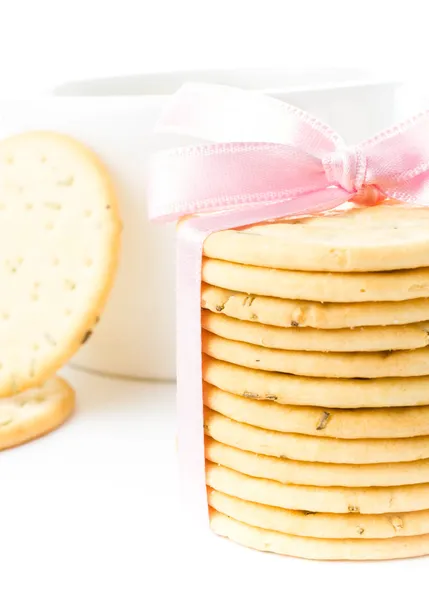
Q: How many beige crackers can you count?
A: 14